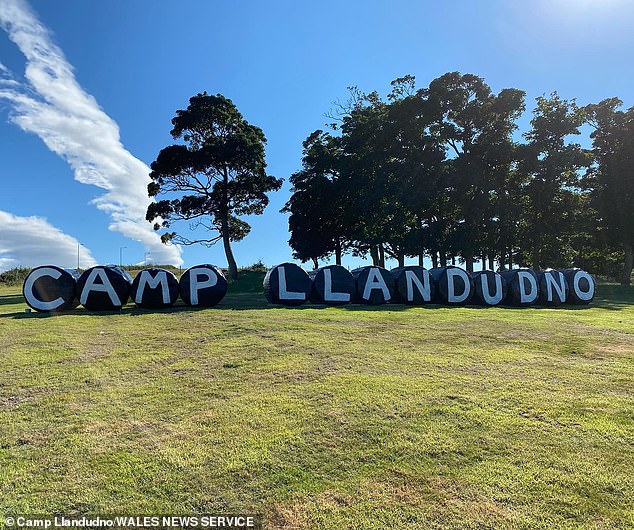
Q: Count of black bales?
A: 13